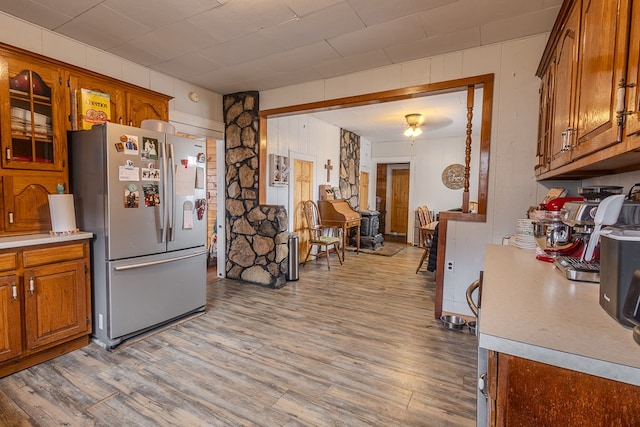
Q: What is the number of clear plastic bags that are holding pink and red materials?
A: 0